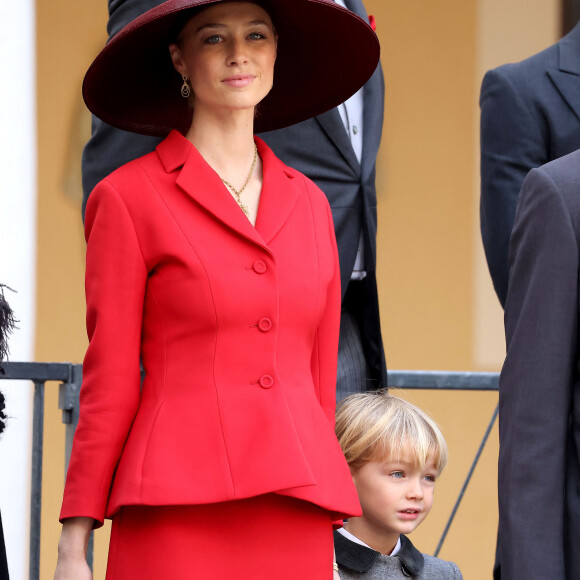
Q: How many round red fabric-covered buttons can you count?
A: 3